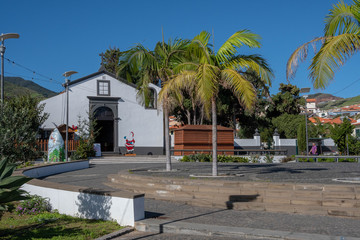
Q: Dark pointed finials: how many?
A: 2